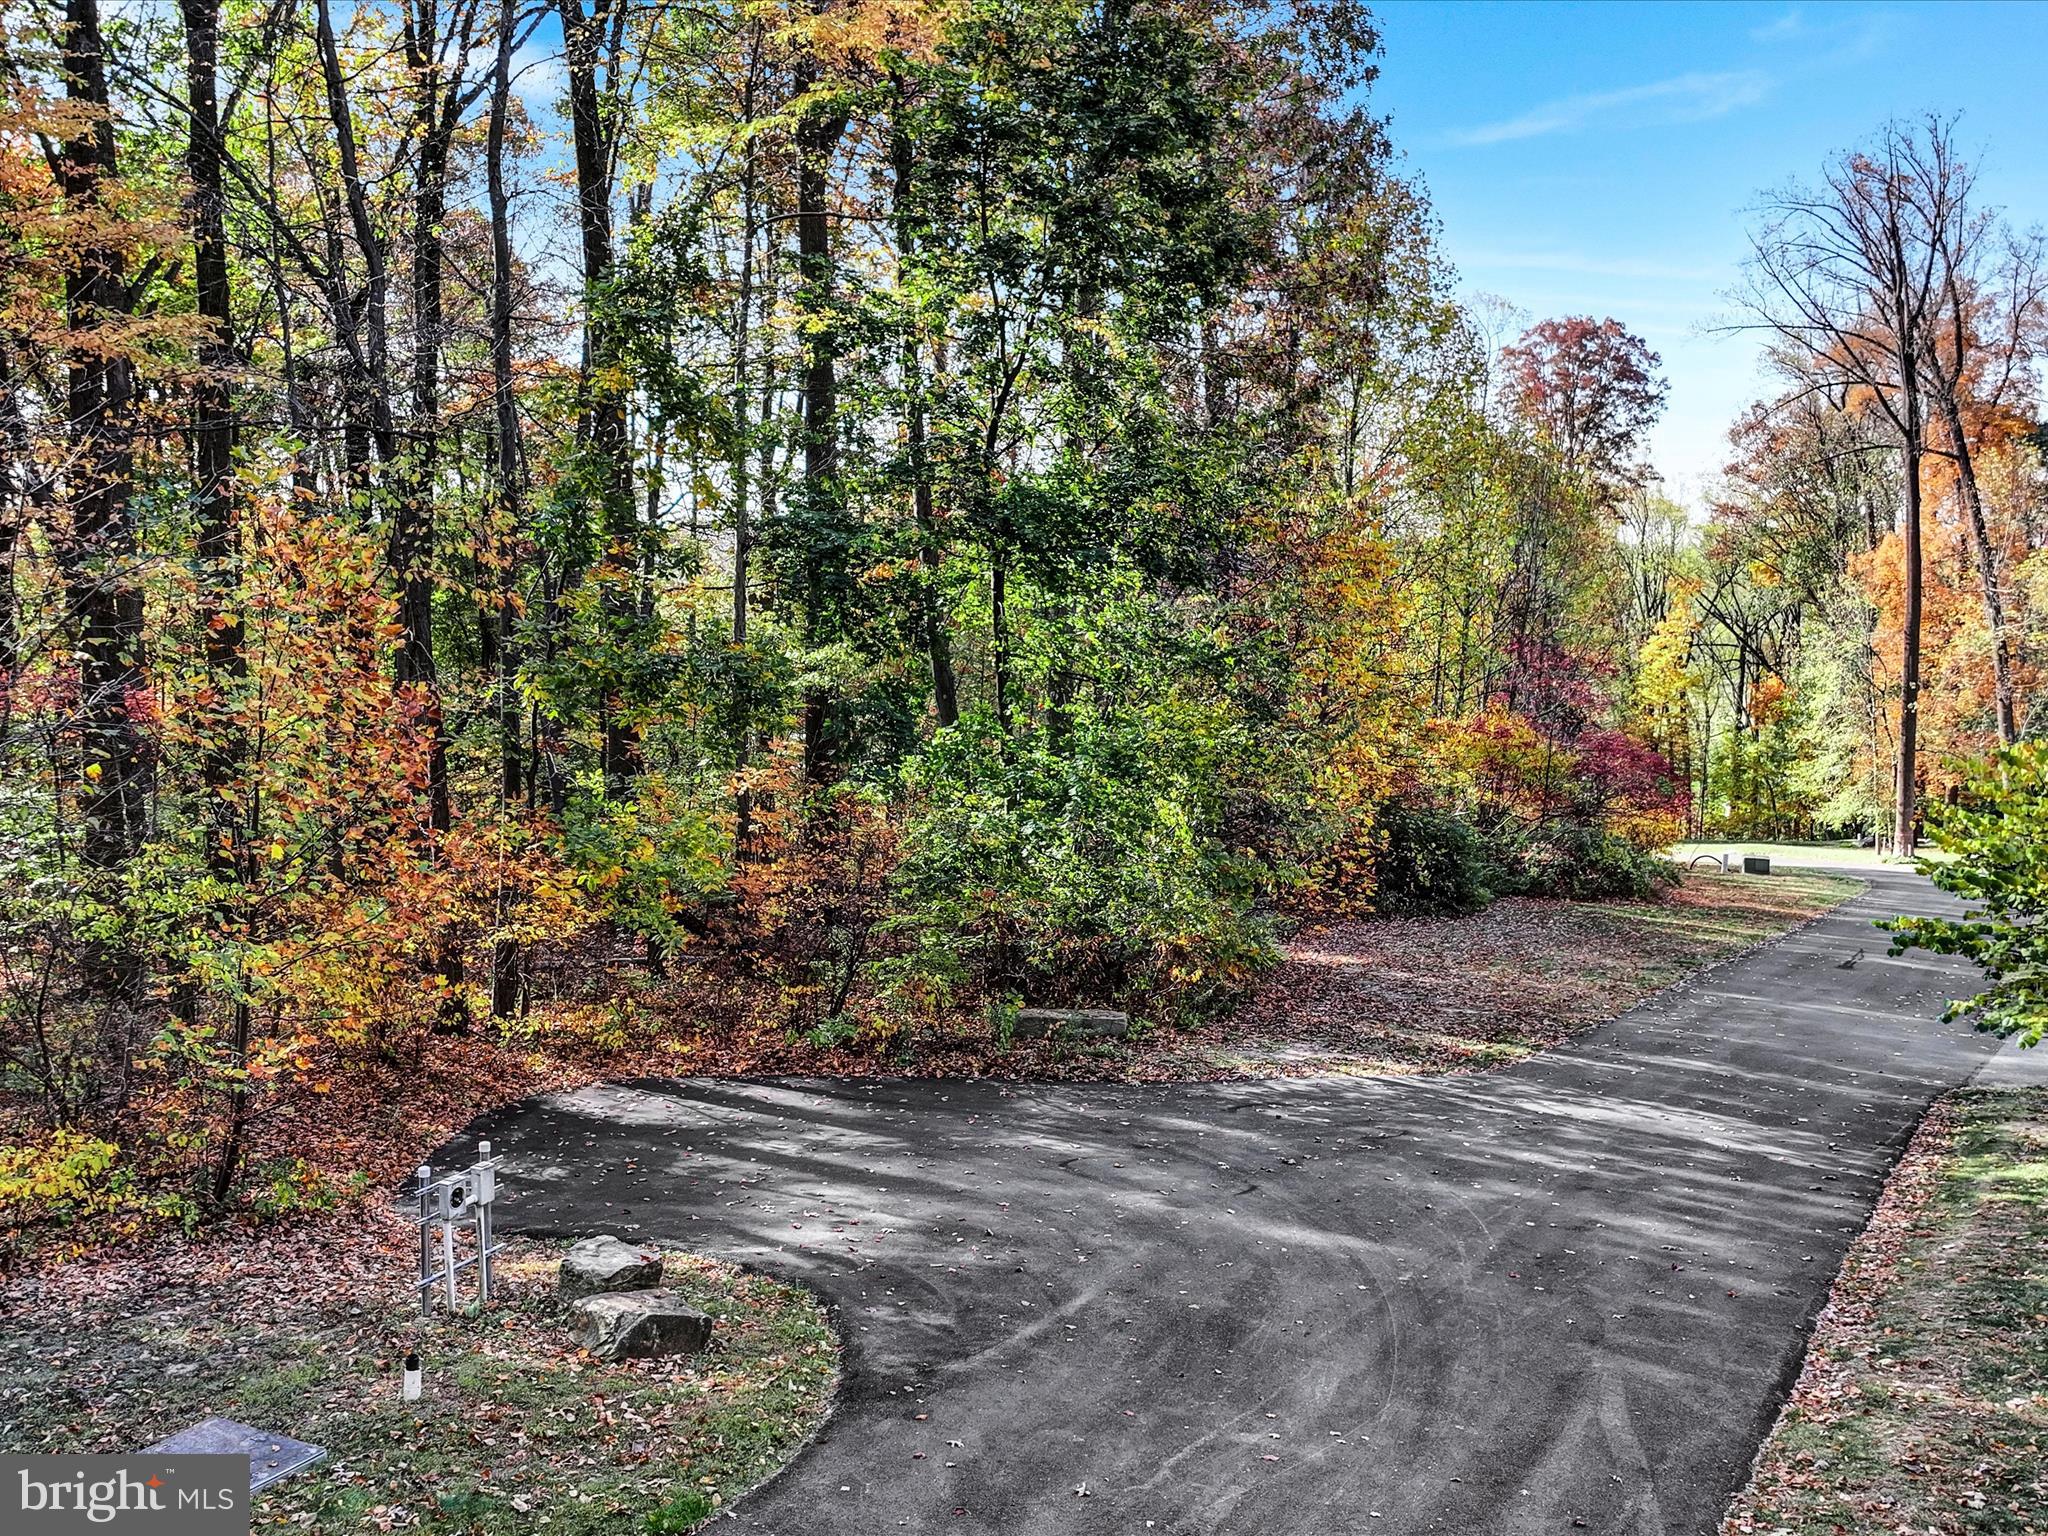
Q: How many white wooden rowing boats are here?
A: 0